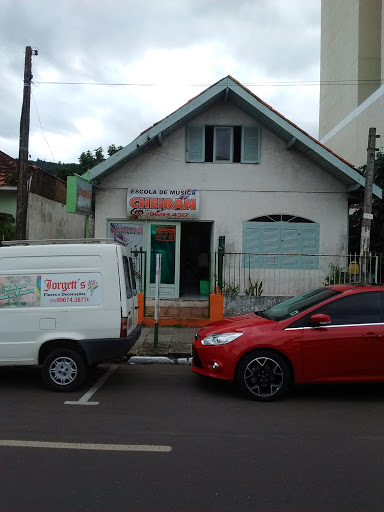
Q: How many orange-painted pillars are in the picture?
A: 2